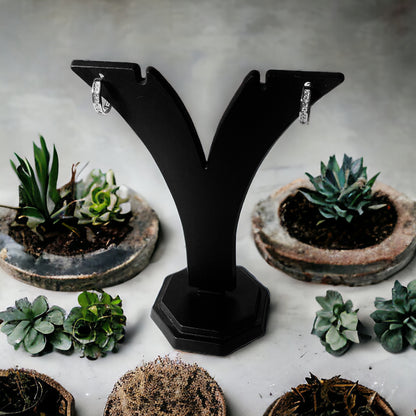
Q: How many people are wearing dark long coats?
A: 0